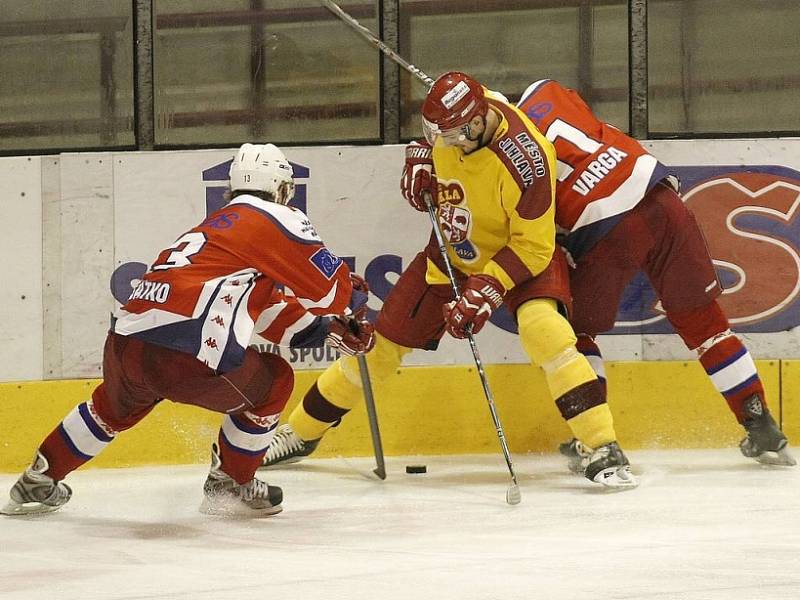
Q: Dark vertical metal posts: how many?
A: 3